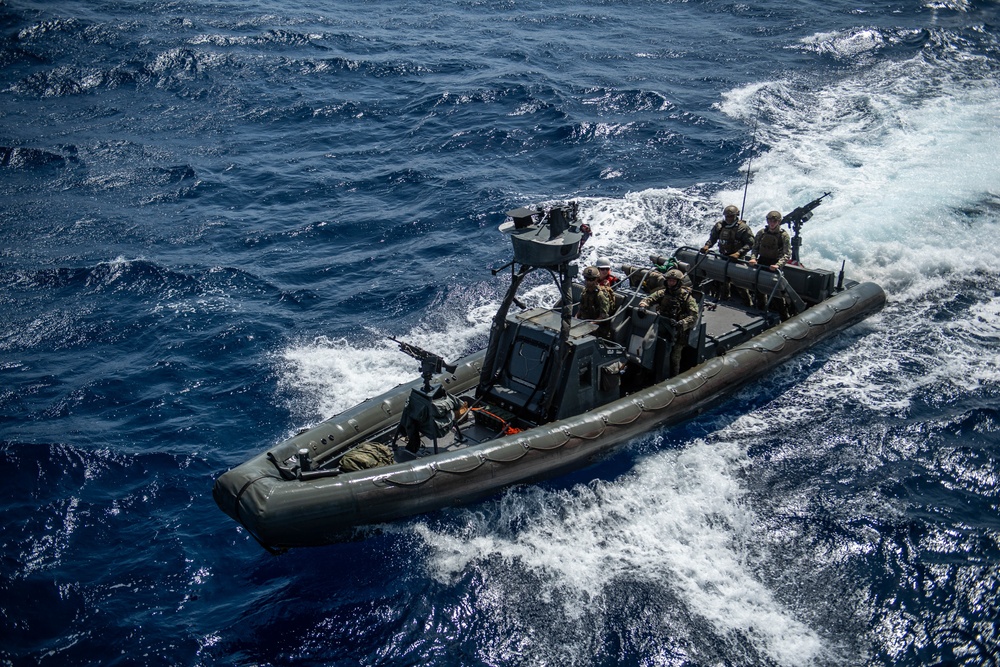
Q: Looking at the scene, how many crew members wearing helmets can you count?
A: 5